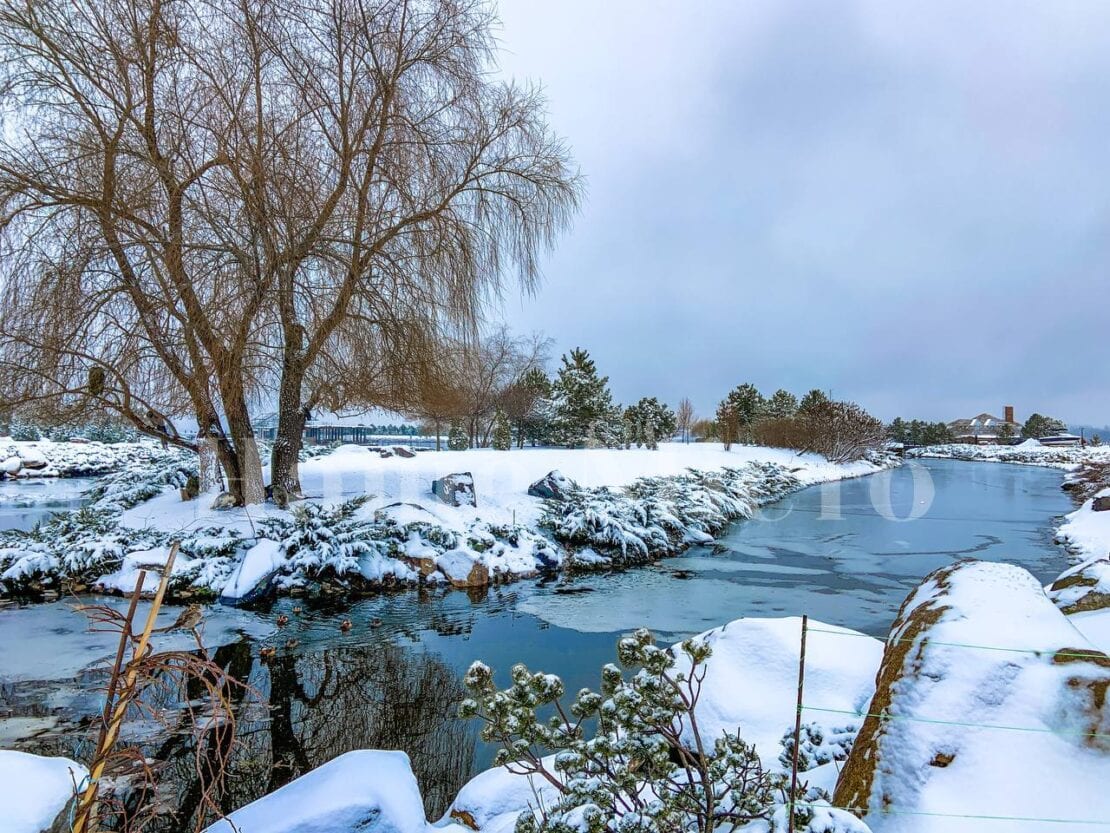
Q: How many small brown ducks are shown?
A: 6